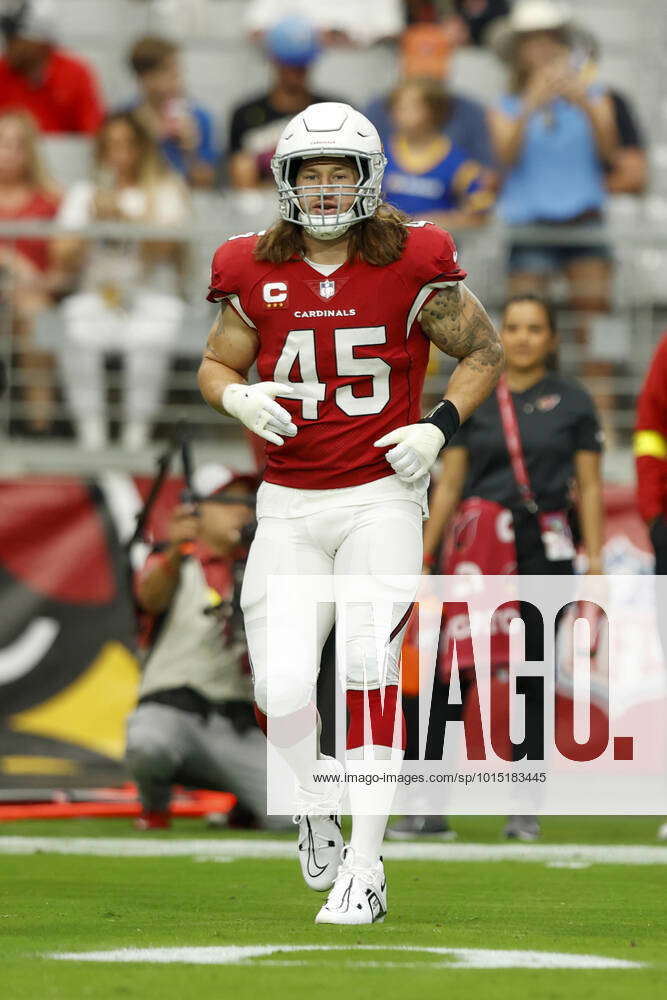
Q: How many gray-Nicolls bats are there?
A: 0